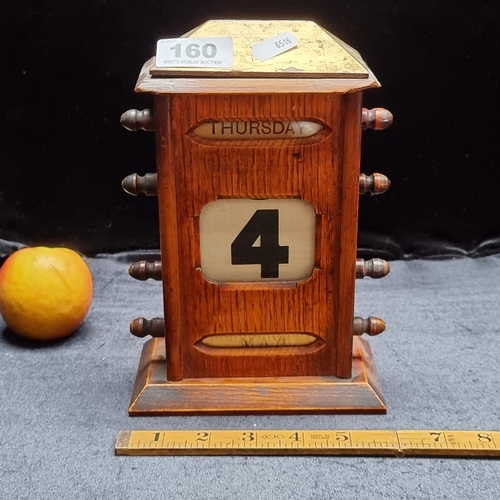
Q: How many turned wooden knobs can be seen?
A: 8